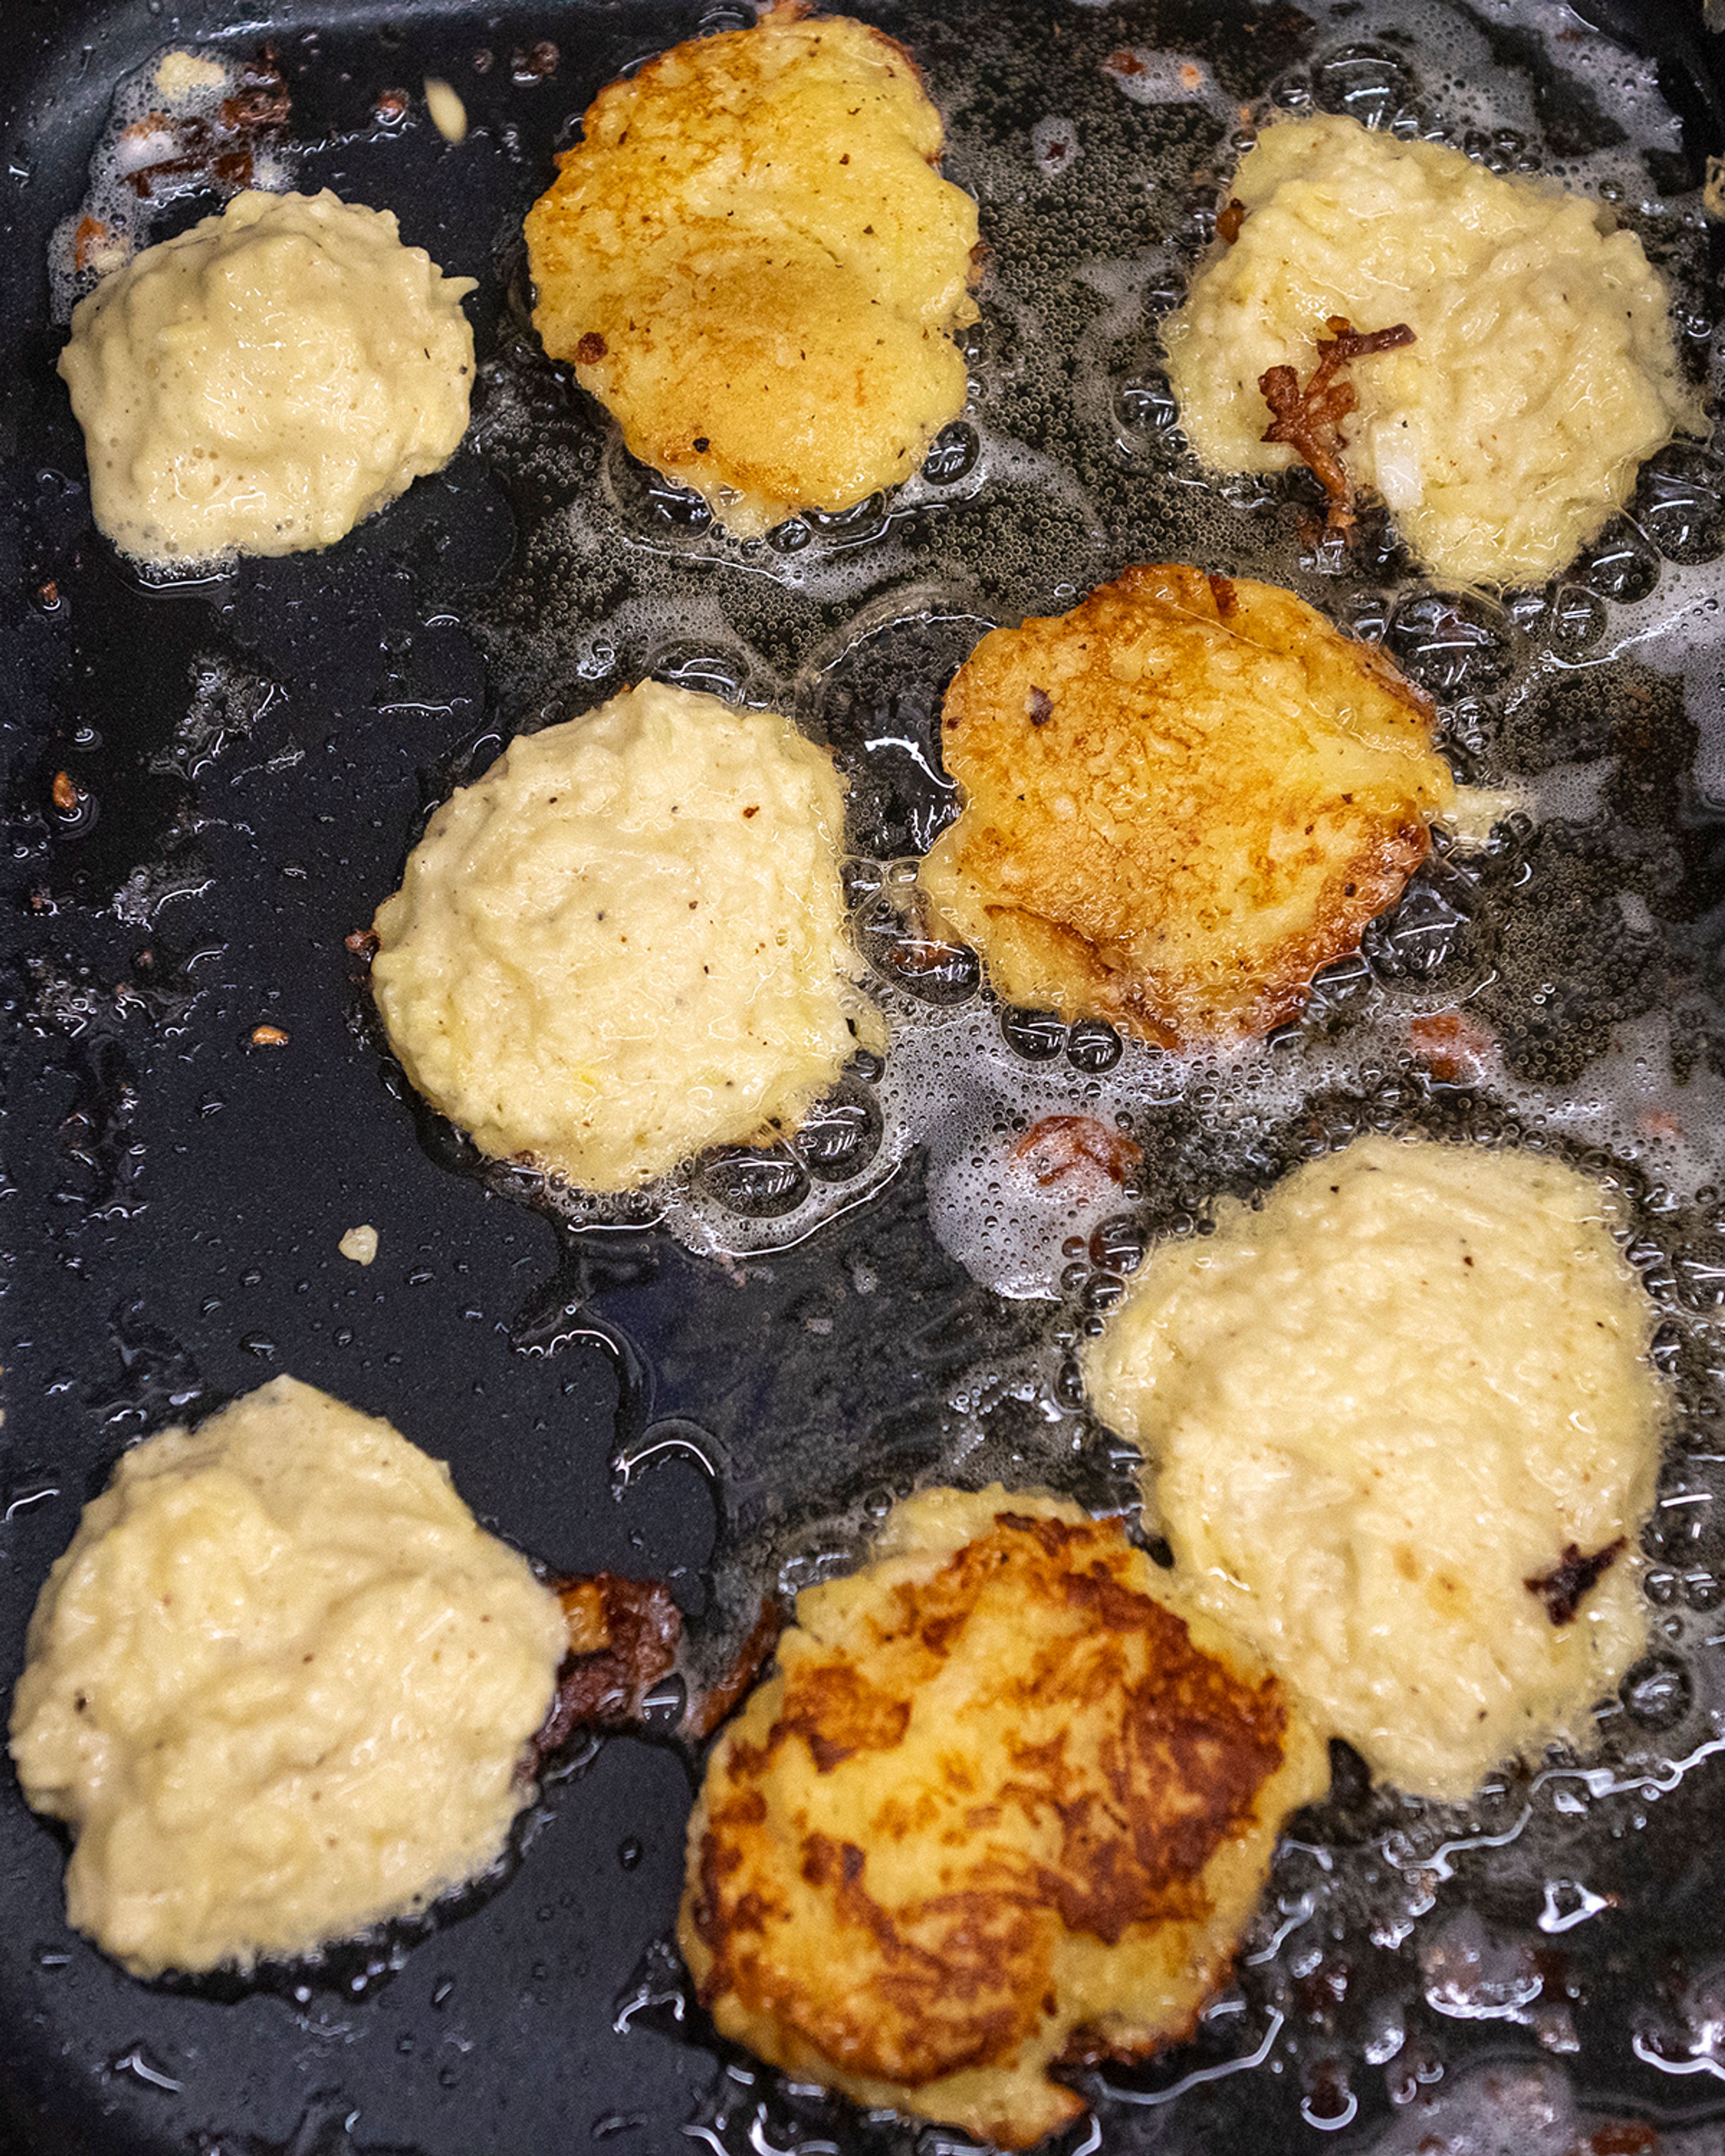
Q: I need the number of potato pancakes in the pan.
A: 8